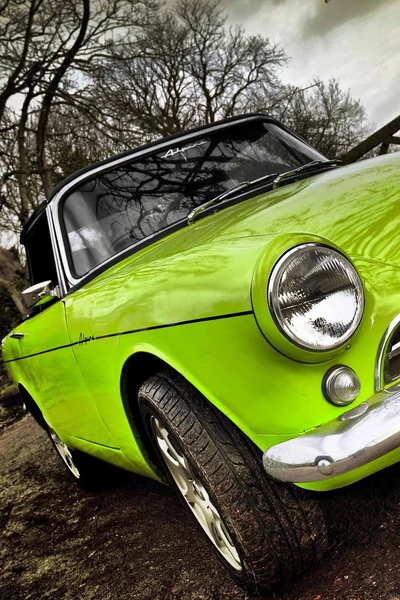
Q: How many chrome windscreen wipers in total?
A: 2